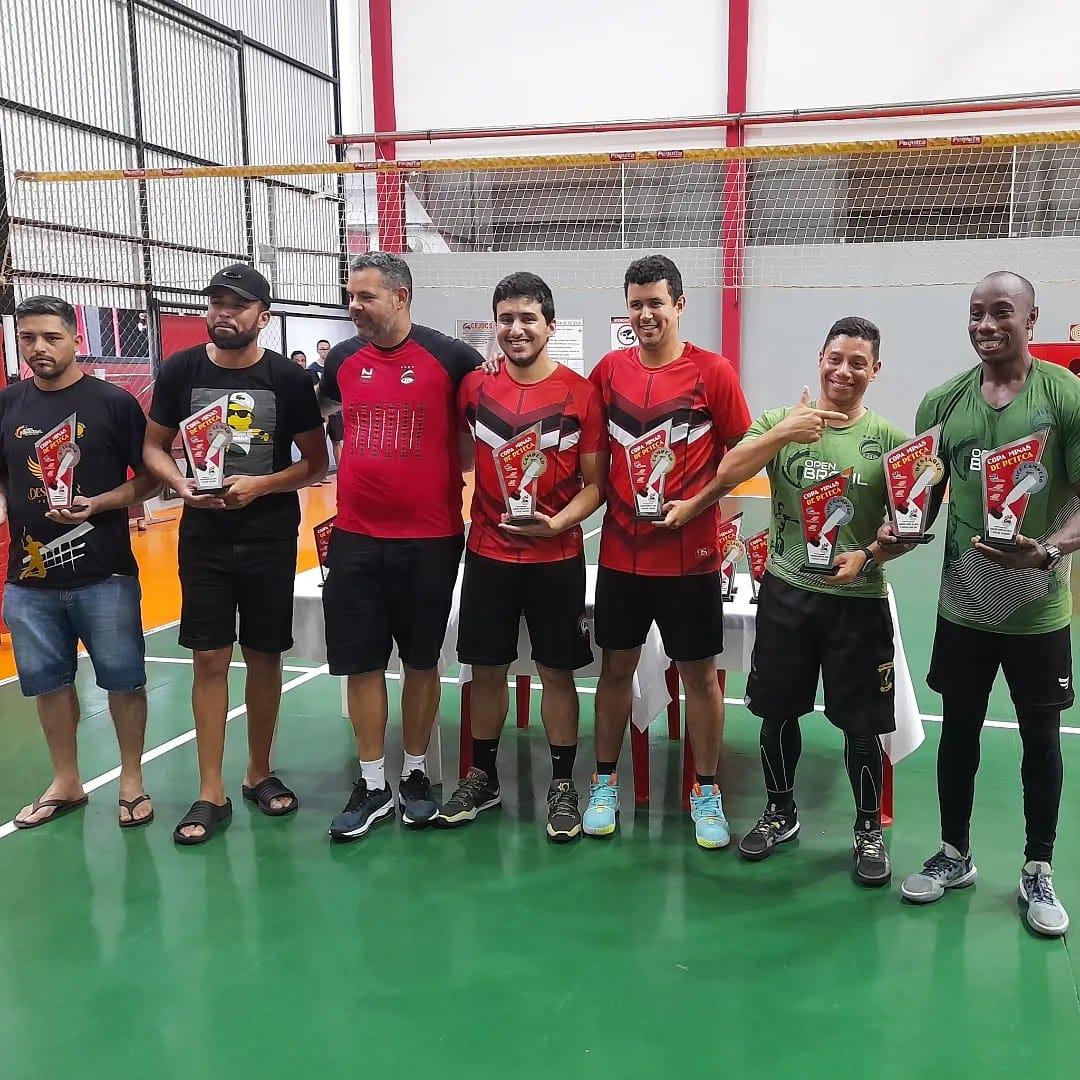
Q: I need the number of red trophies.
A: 10